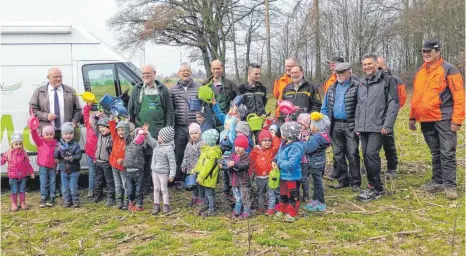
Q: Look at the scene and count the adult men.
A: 12